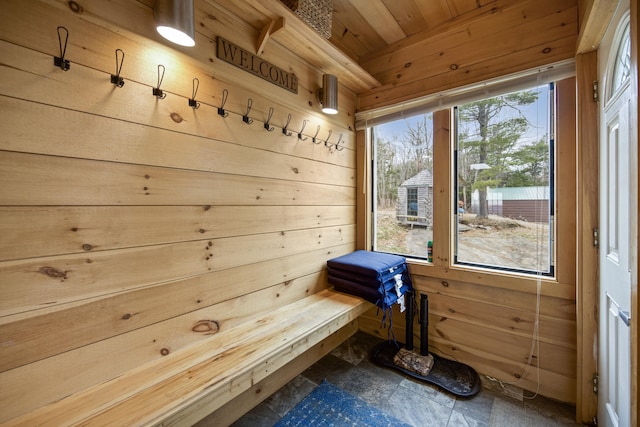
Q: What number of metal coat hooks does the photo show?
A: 12